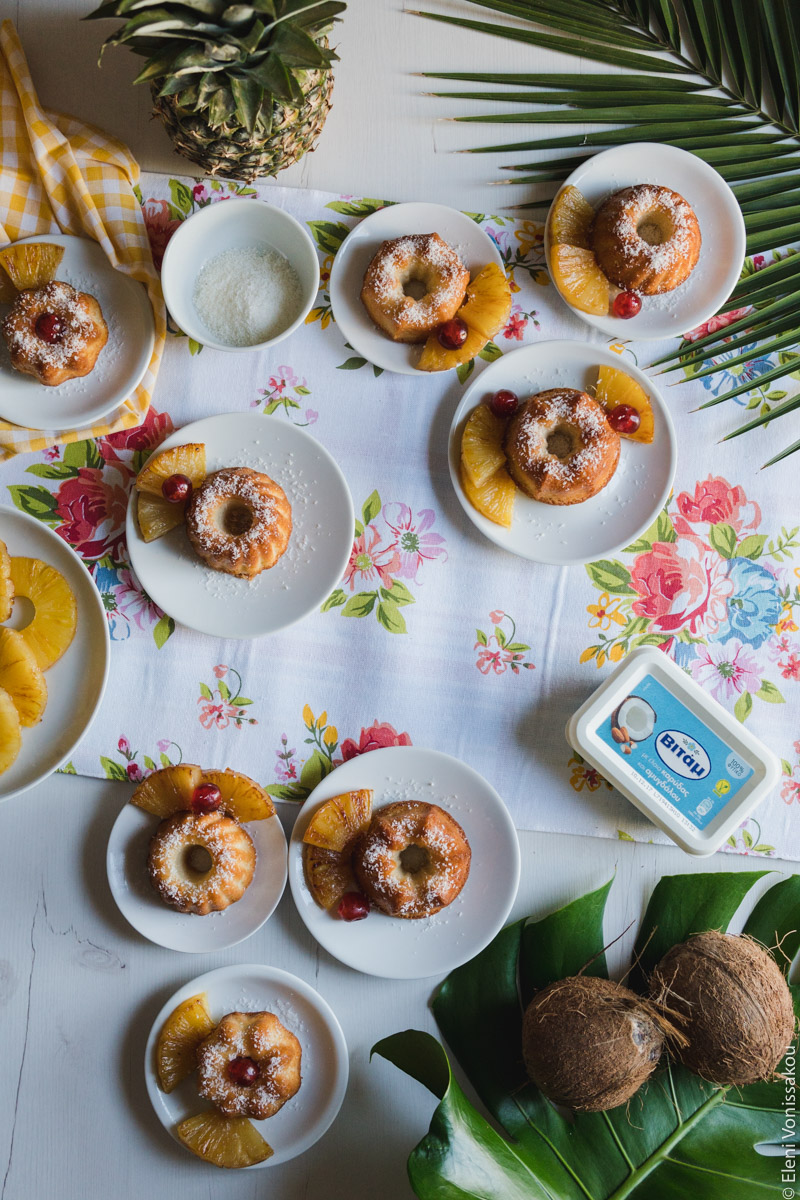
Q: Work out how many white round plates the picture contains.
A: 9